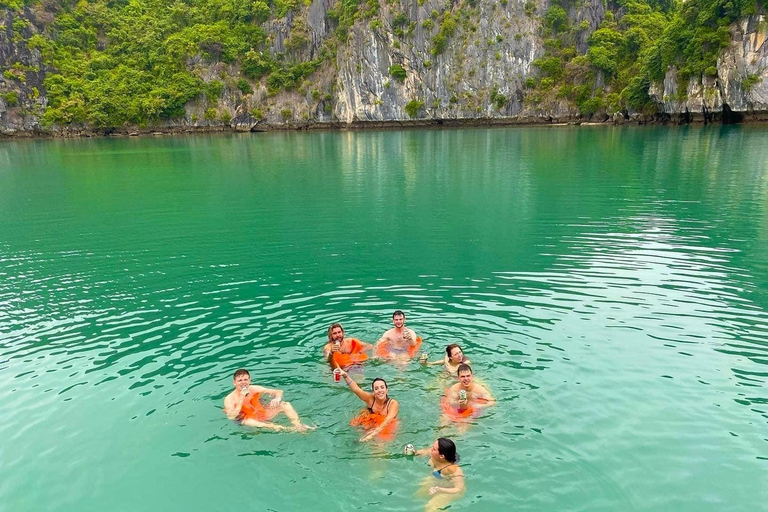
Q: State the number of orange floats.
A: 5